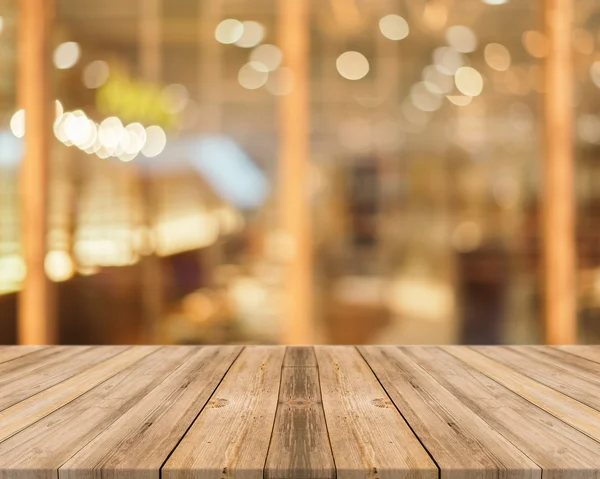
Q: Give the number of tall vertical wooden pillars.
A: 3